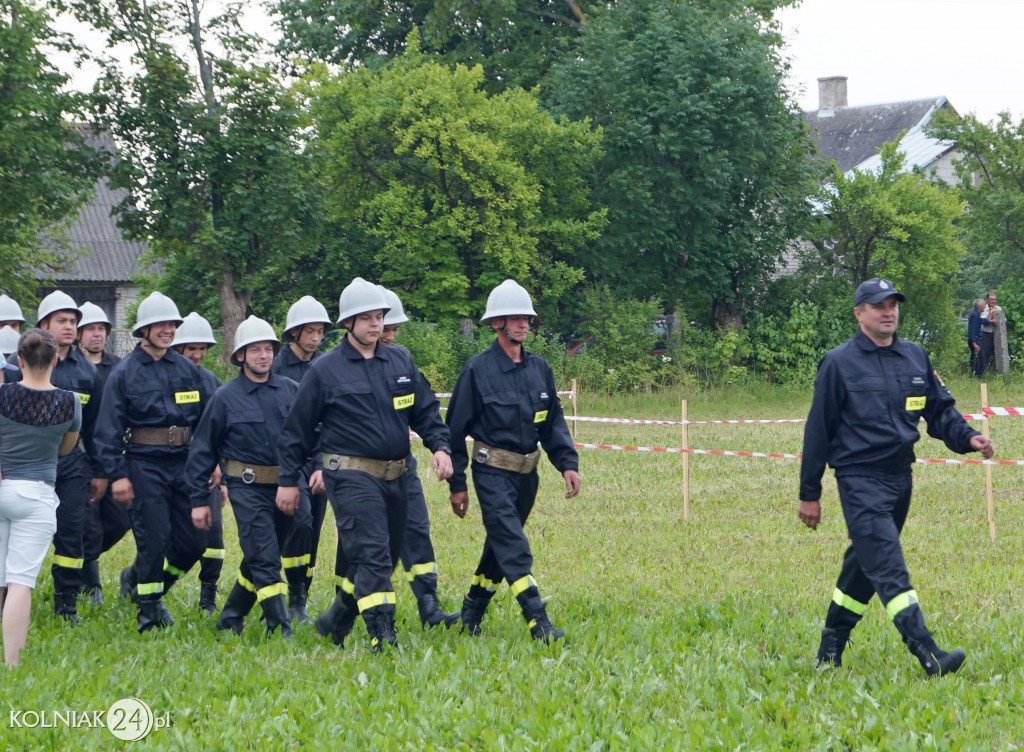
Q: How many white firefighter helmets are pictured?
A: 11